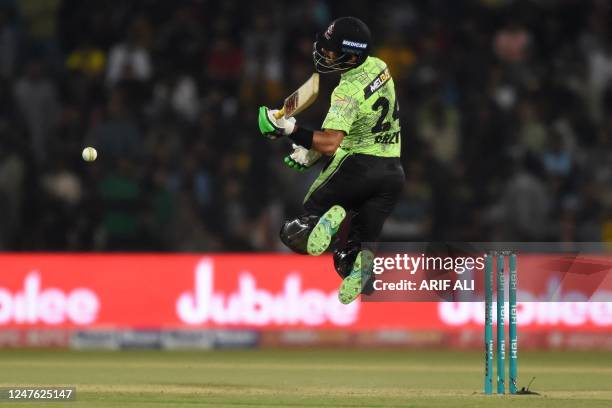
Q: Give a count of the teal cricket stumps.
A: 3